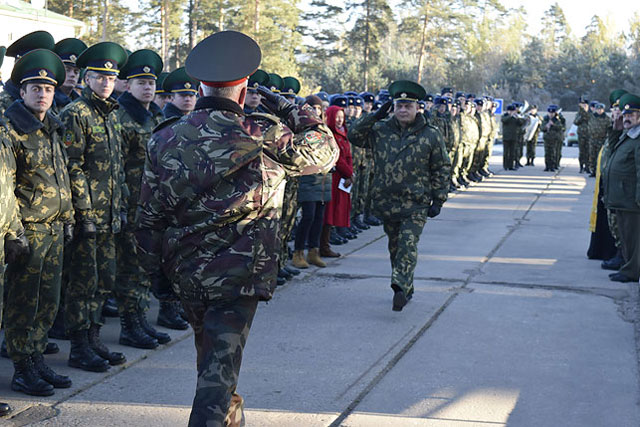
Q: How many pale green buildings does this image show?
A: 1